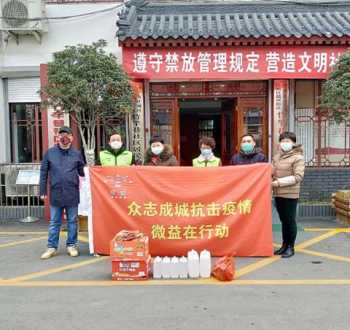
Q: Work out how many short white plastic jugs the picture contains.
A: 4